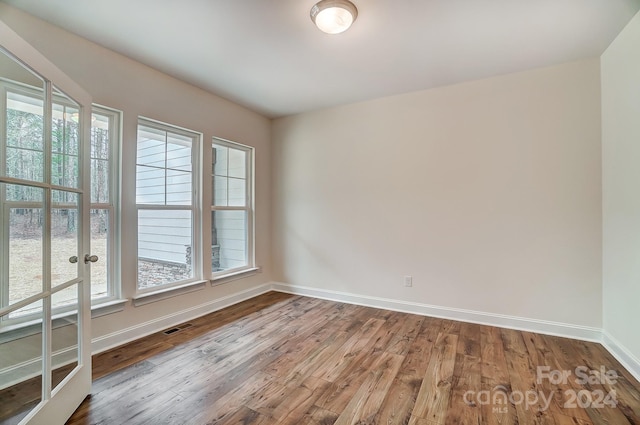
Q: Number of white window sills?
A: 3